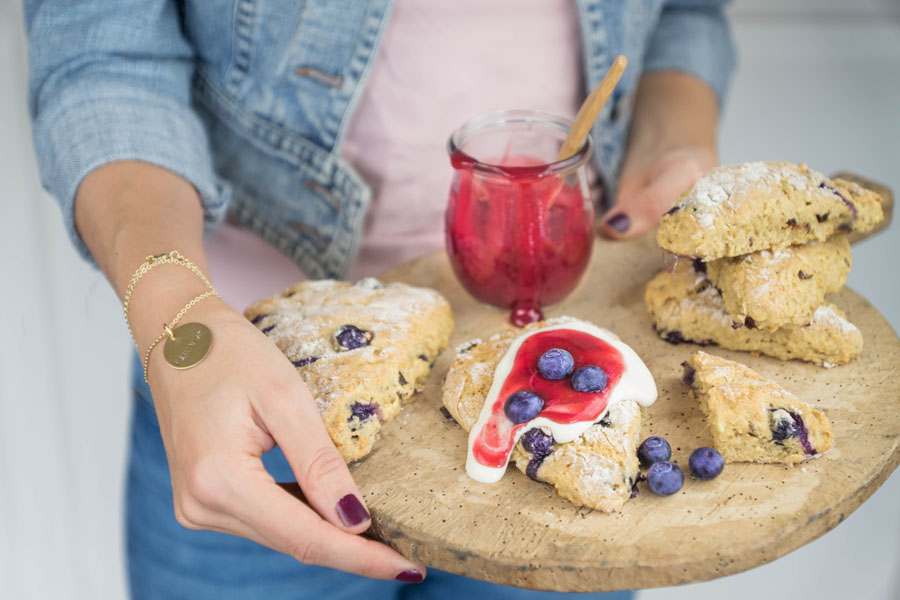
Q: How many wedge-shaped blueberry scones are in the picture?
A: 6